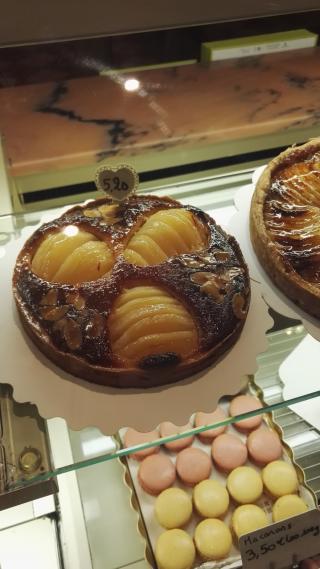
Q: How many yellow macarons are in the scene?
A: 8